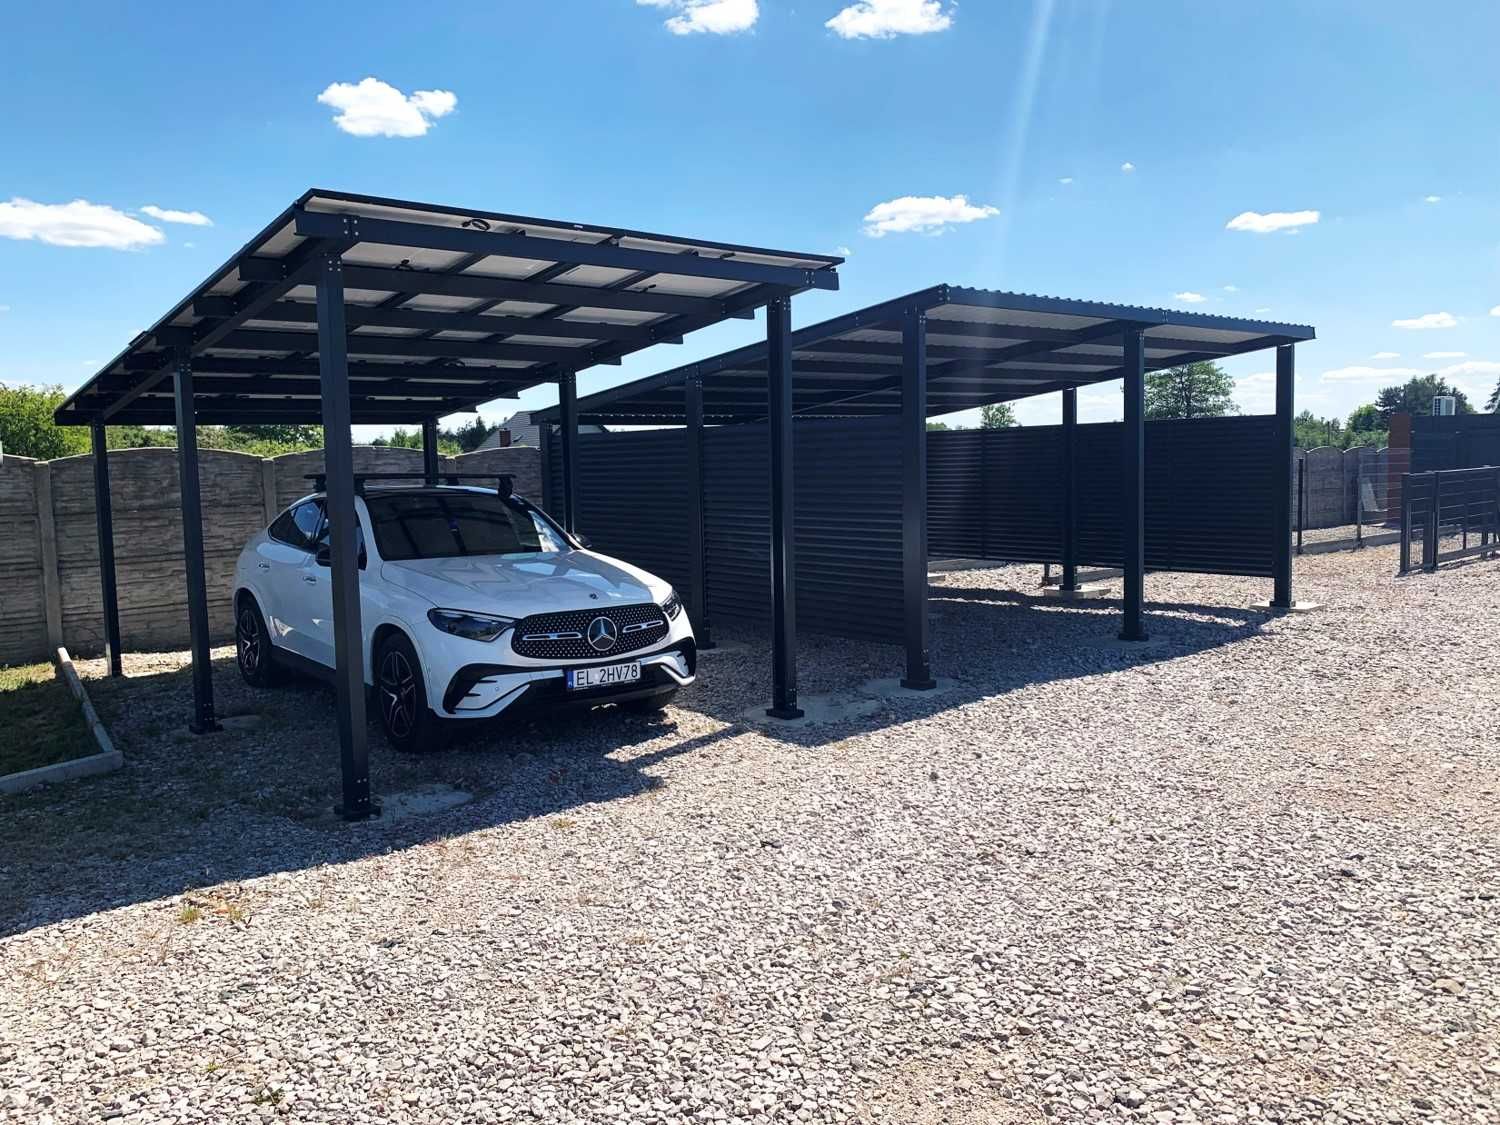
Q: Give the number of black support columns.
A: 12